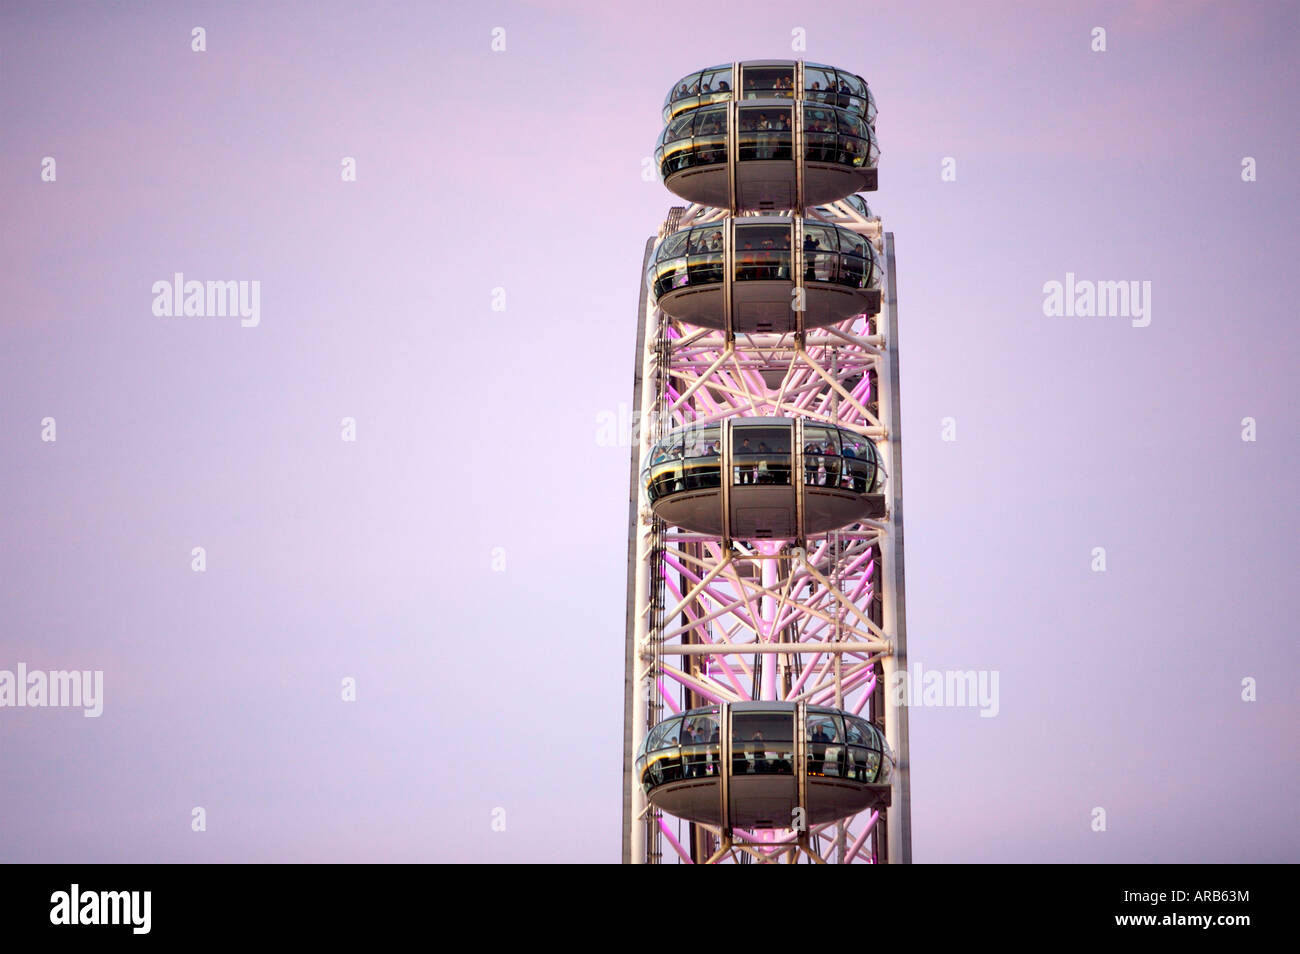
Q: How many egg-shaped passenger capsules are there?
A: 5